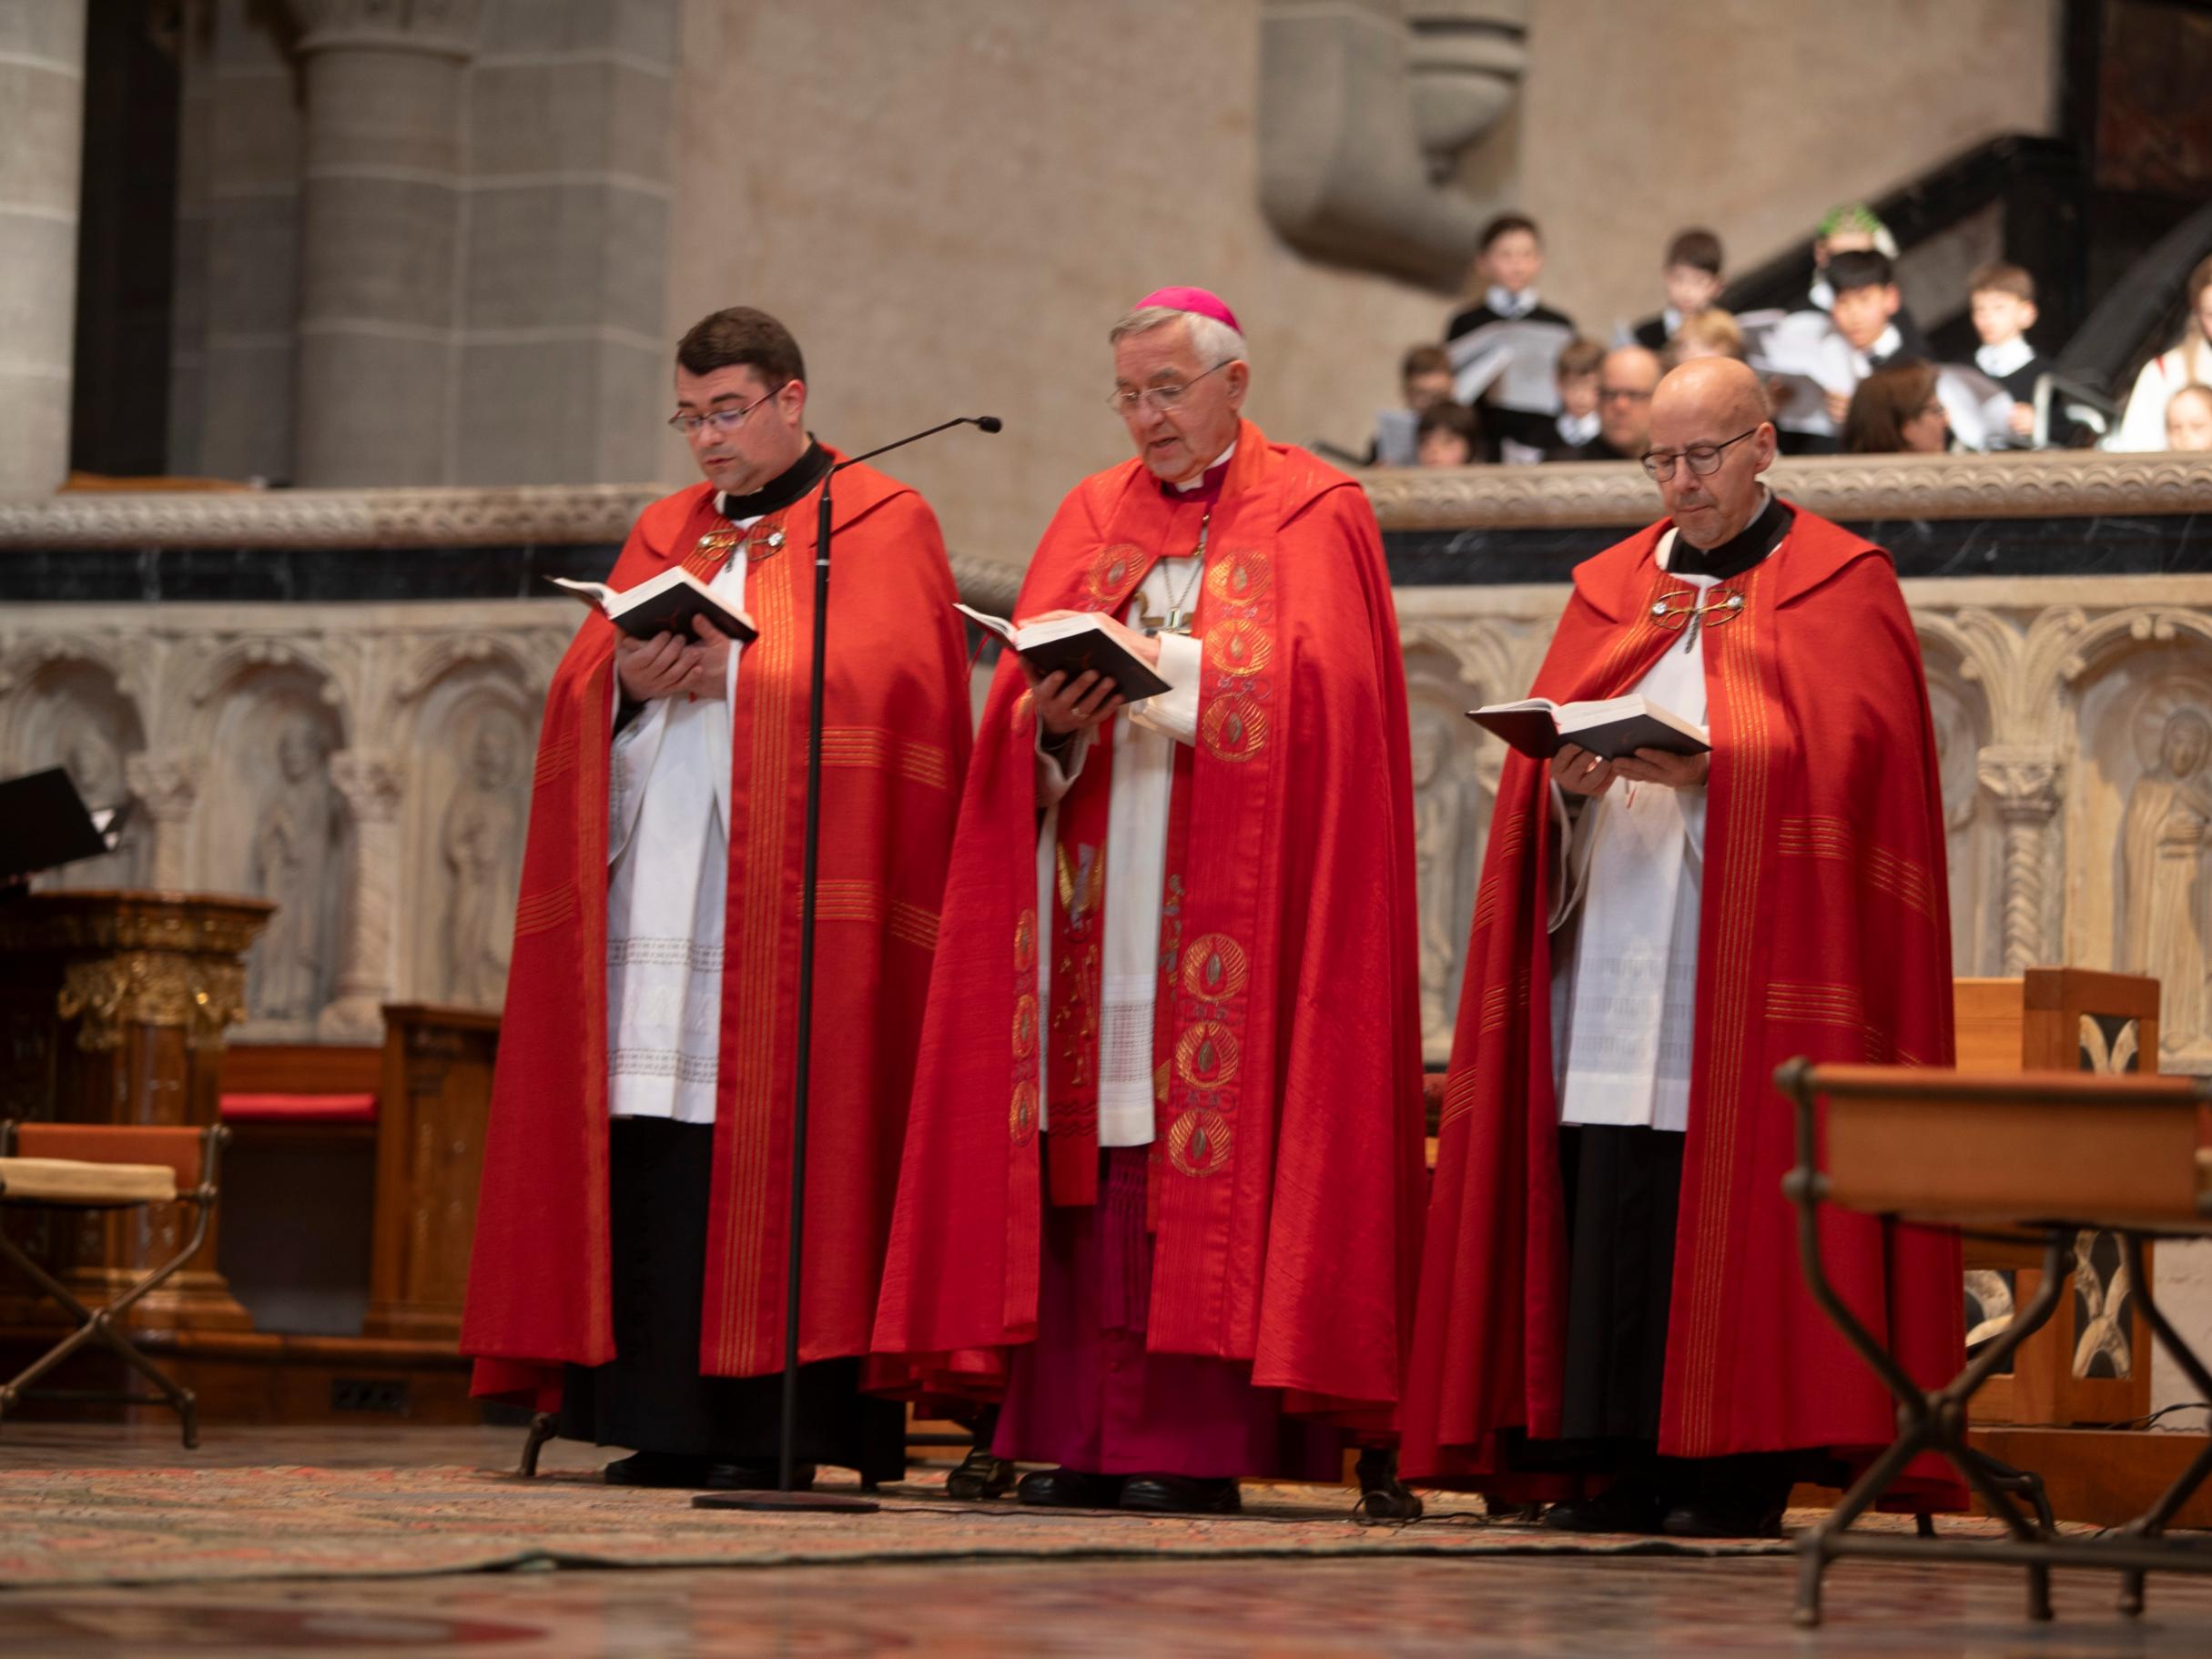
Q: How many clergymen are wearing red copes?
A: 3